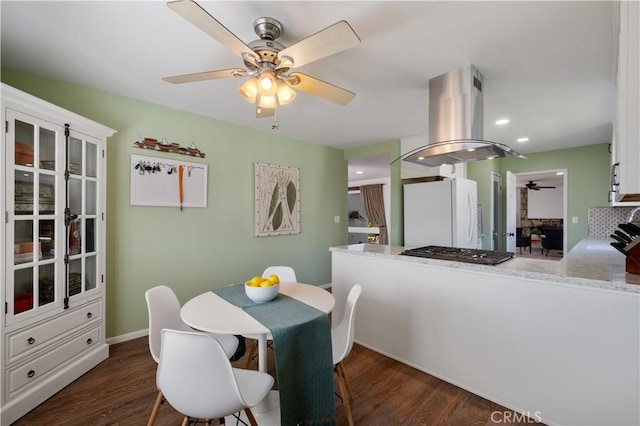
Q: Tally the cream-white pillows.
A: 0